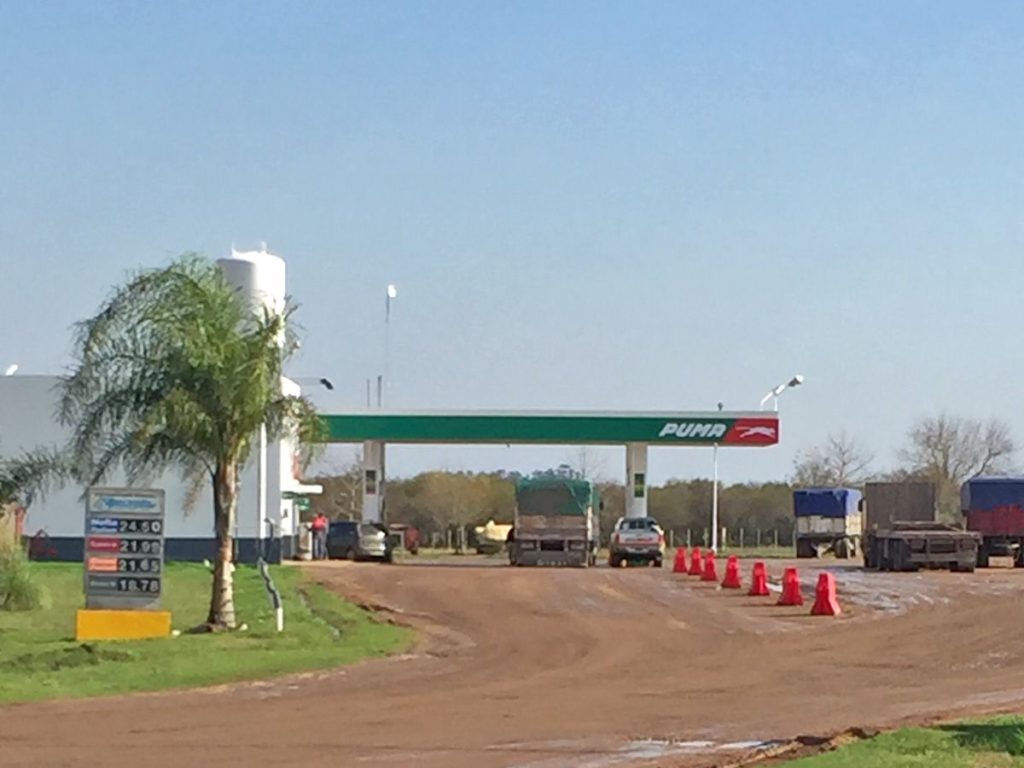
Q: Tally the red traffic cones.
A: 7